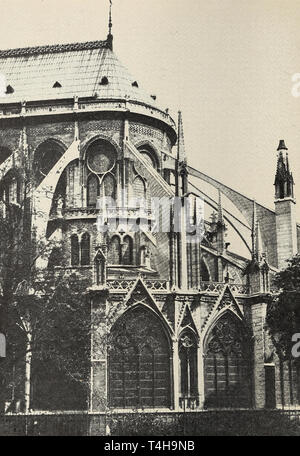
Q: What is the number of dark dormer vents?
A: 5